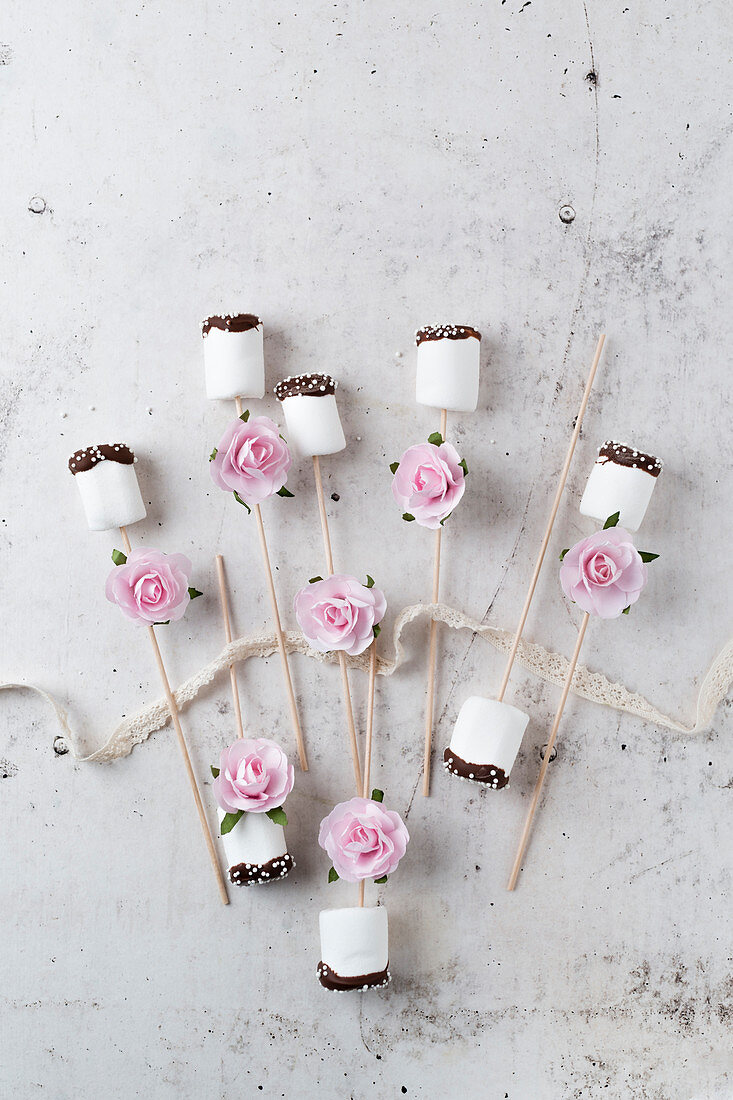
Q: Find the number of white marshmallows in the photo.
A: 8